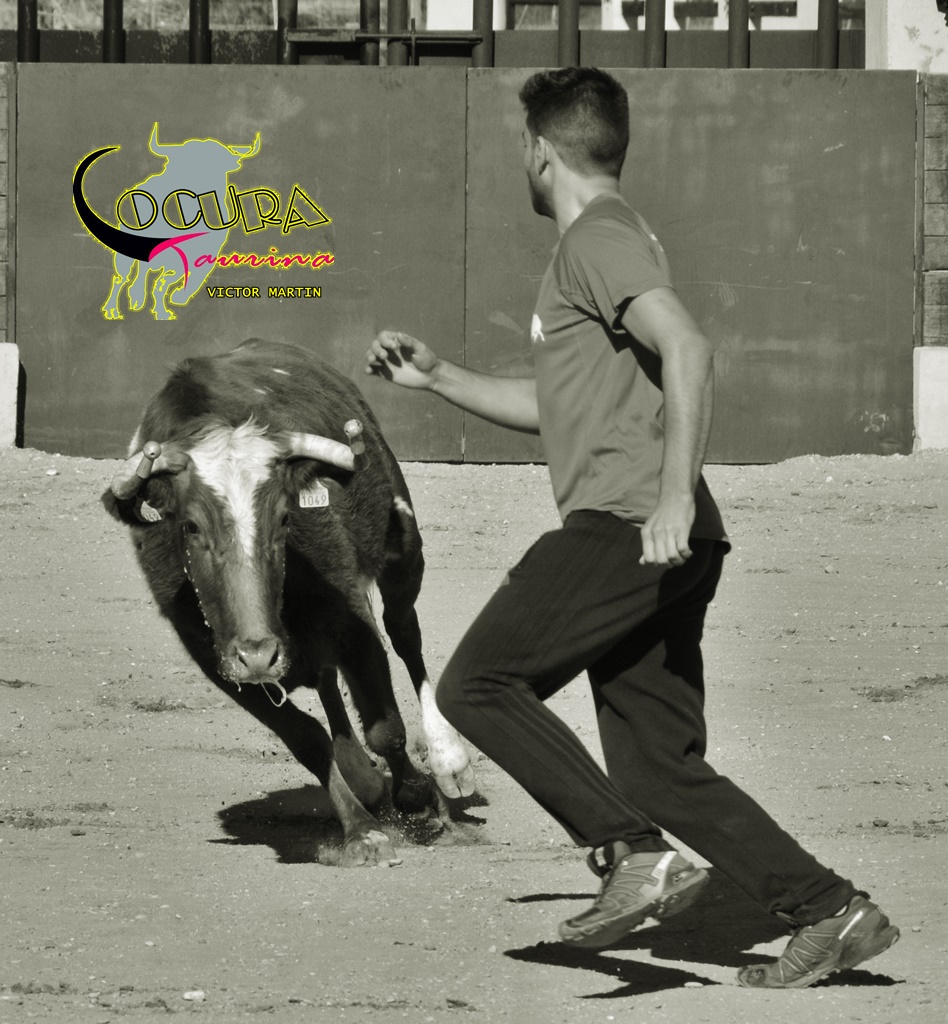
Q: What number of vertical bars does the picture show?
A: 11